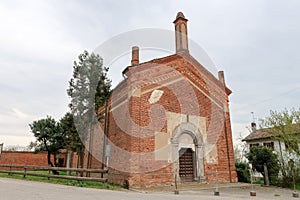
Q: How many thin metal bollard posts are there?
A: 4